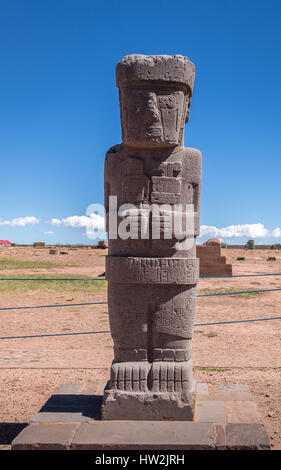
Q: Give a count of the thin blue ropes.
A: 3